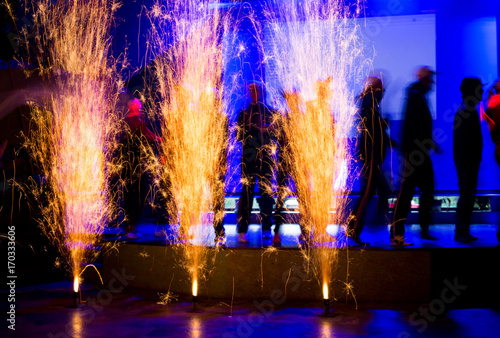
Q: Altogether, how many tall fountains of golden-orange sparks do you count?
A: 3